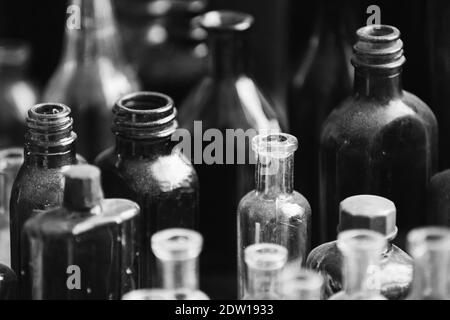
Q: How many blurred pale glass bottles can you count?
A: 5